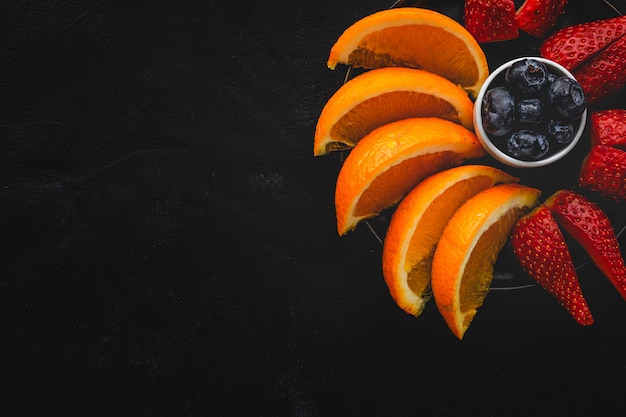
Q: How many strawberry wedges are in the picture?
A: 8